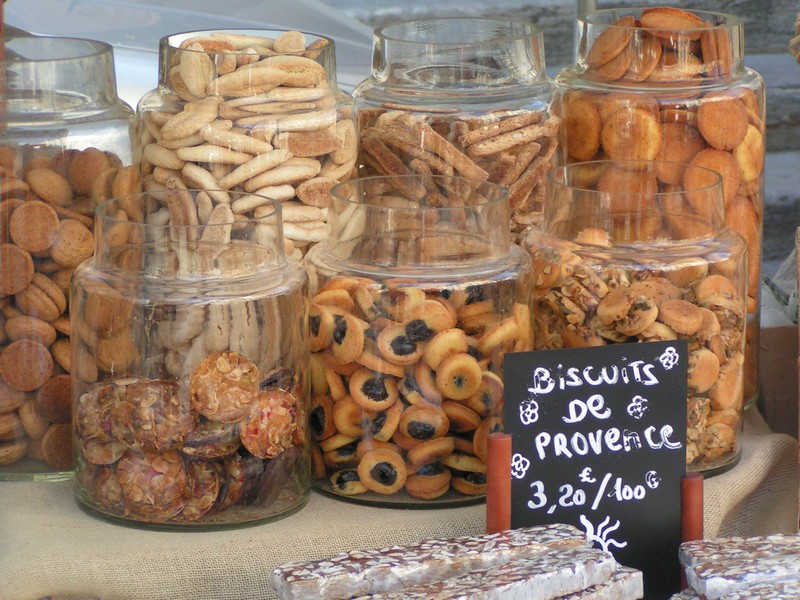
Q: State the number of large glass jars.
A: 7